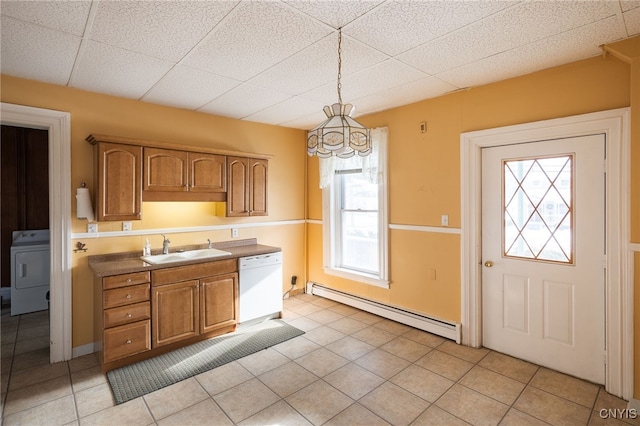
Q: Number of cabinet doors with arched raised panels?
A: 5